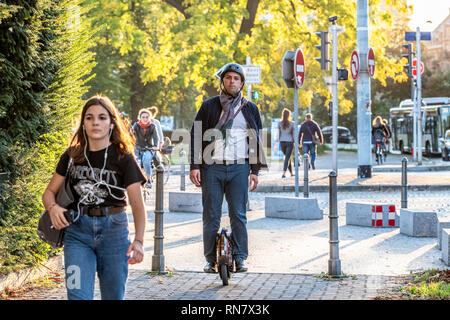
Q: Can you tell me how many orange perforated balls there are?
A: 0